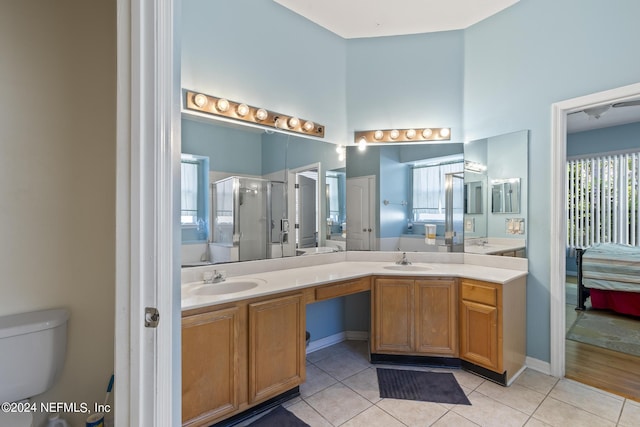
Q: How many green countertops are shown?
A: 0